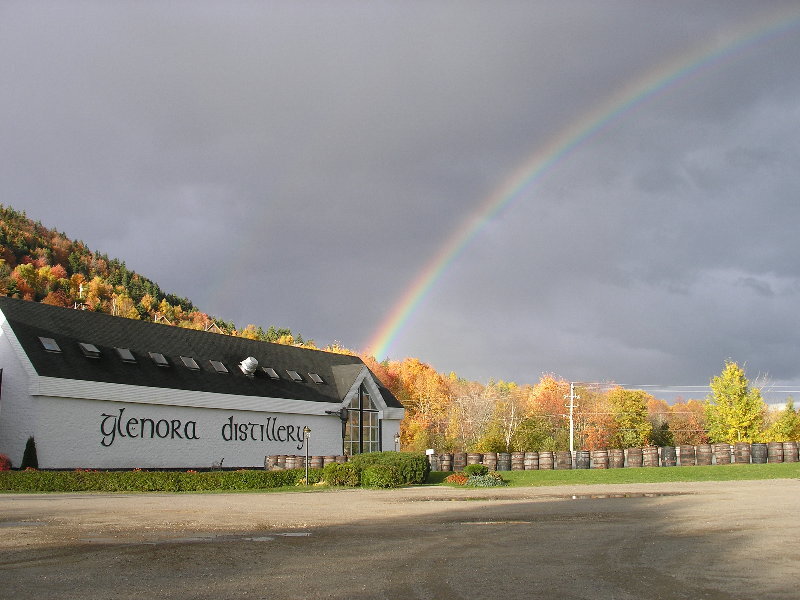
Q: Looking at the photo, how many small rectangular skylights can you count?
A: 9